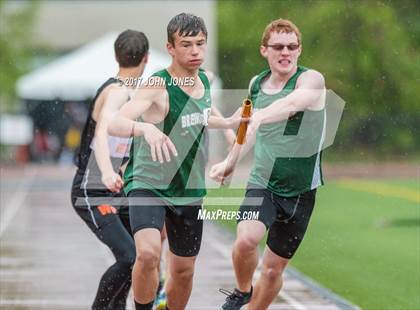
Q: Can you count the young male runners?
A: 3